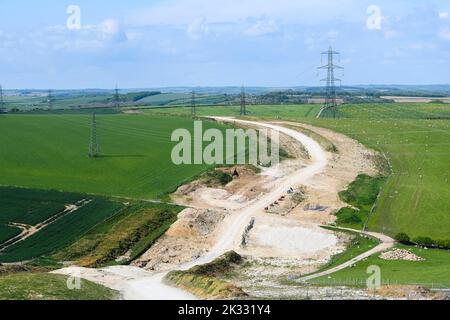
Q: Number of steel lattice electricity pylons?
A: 7